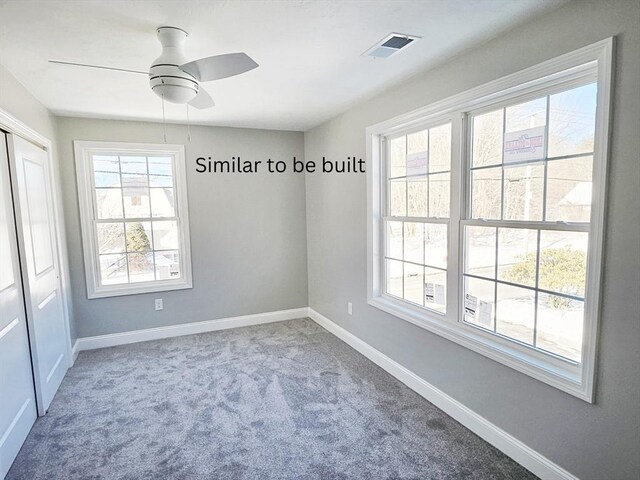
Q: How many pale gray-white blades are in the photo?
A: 3